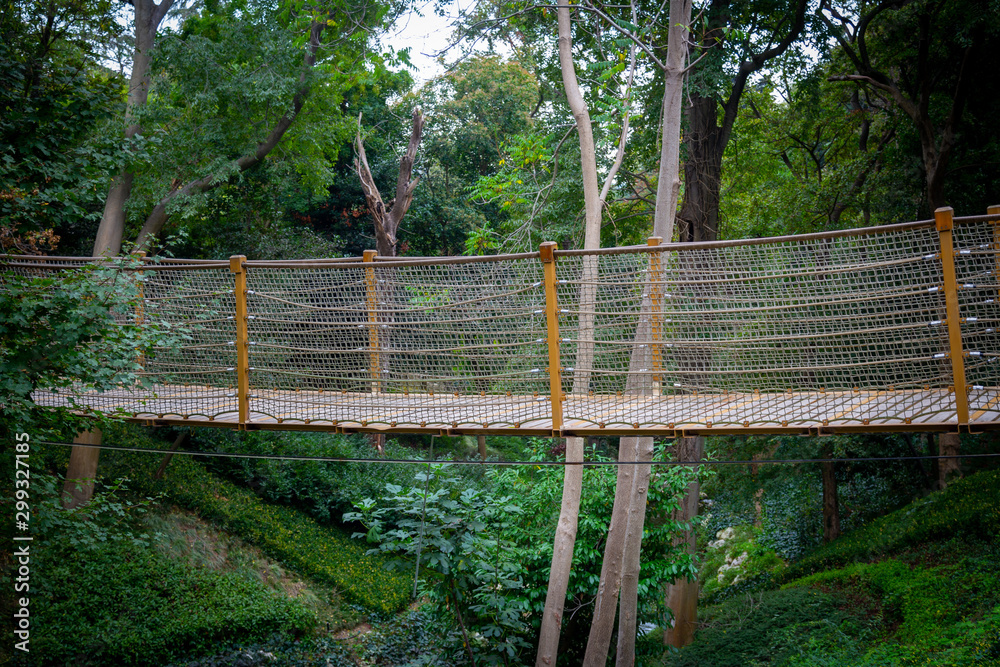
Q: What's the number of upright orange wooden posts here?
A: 7